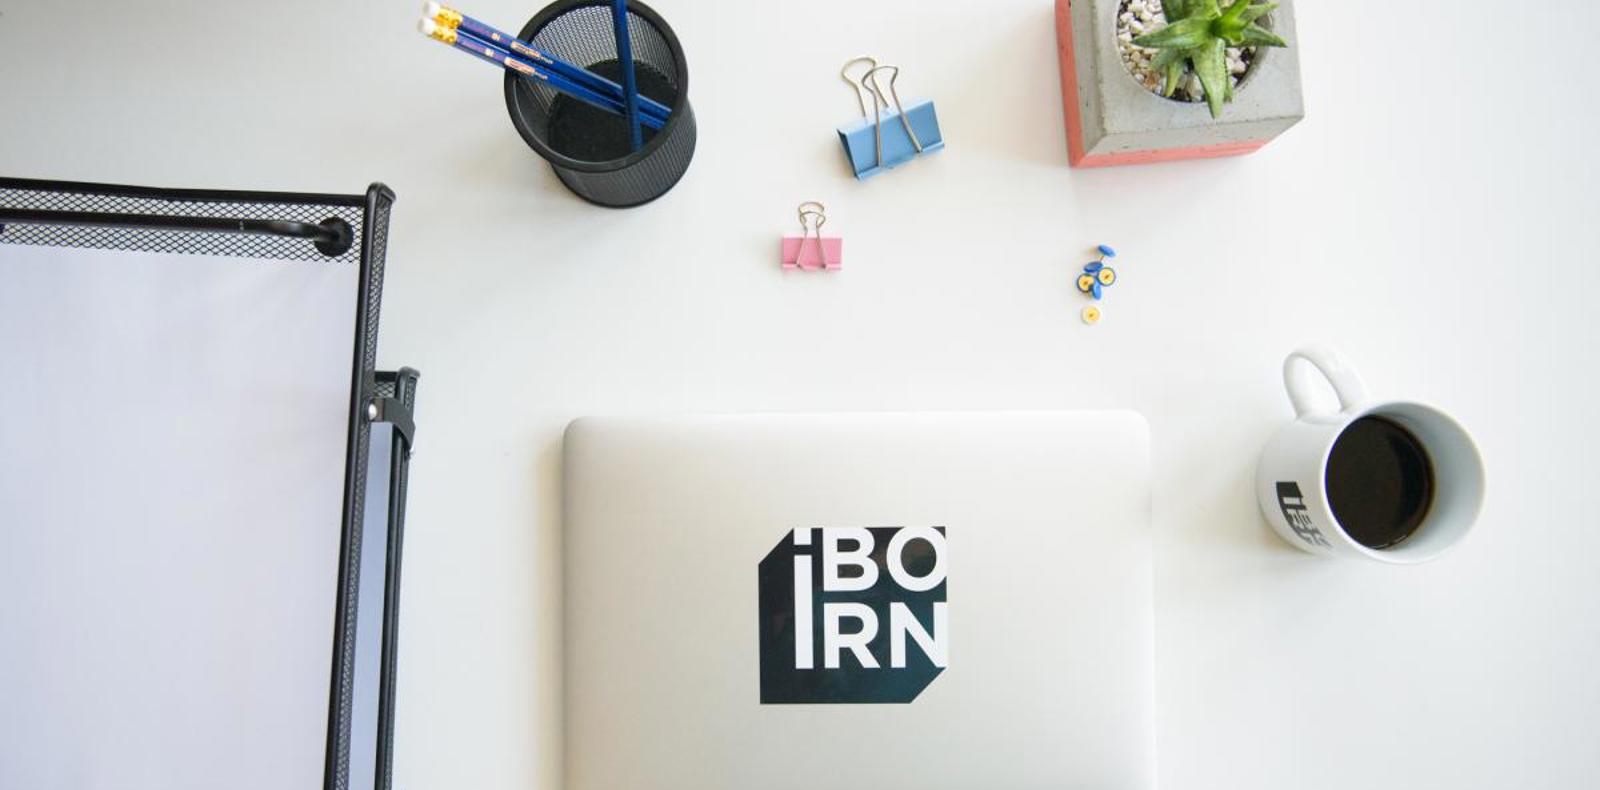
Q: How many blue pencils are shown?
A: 3